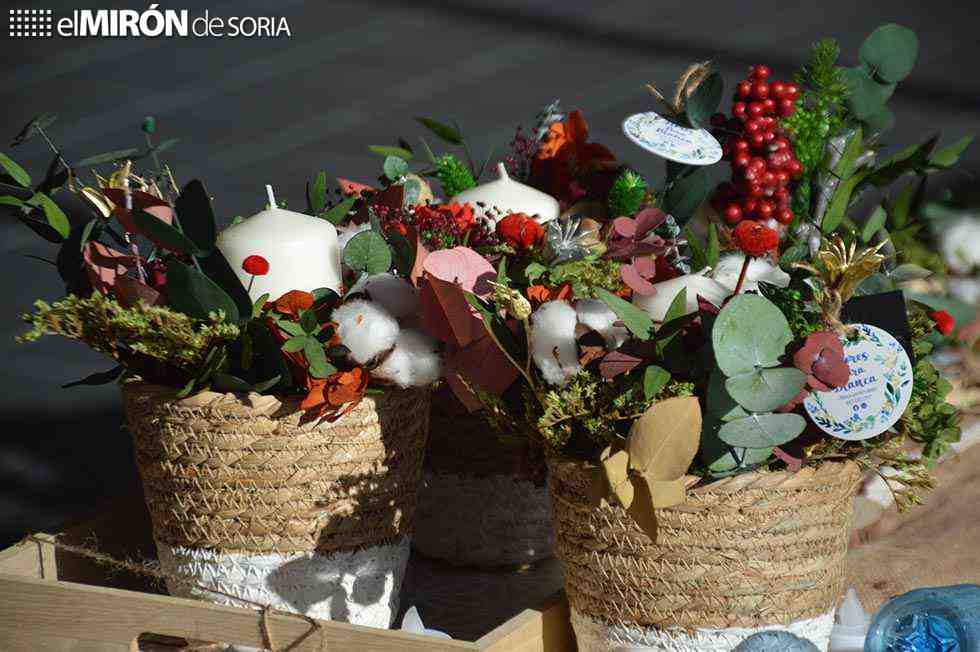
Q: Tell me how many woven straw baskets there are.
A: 3